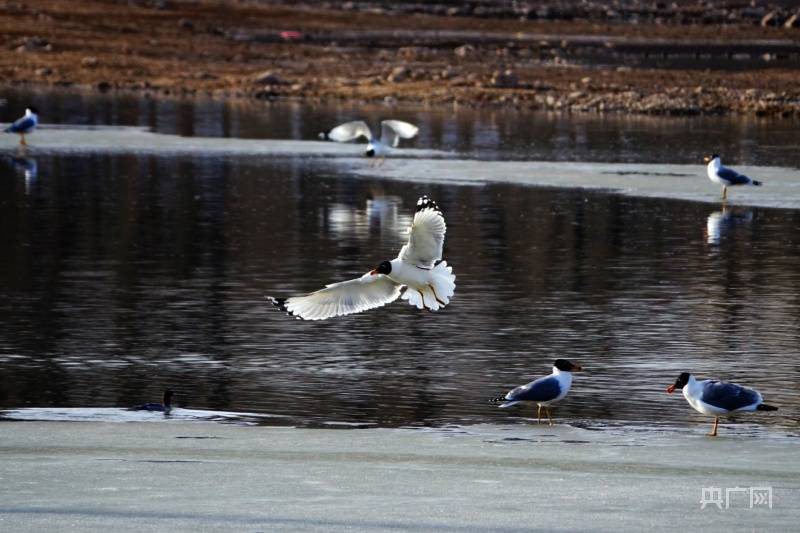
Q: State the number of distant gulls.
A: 3